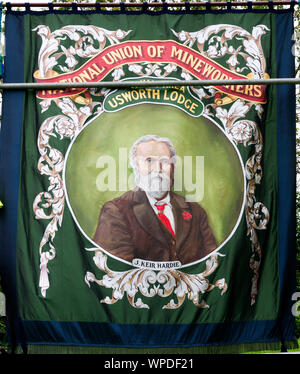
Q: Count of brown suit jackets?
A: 1